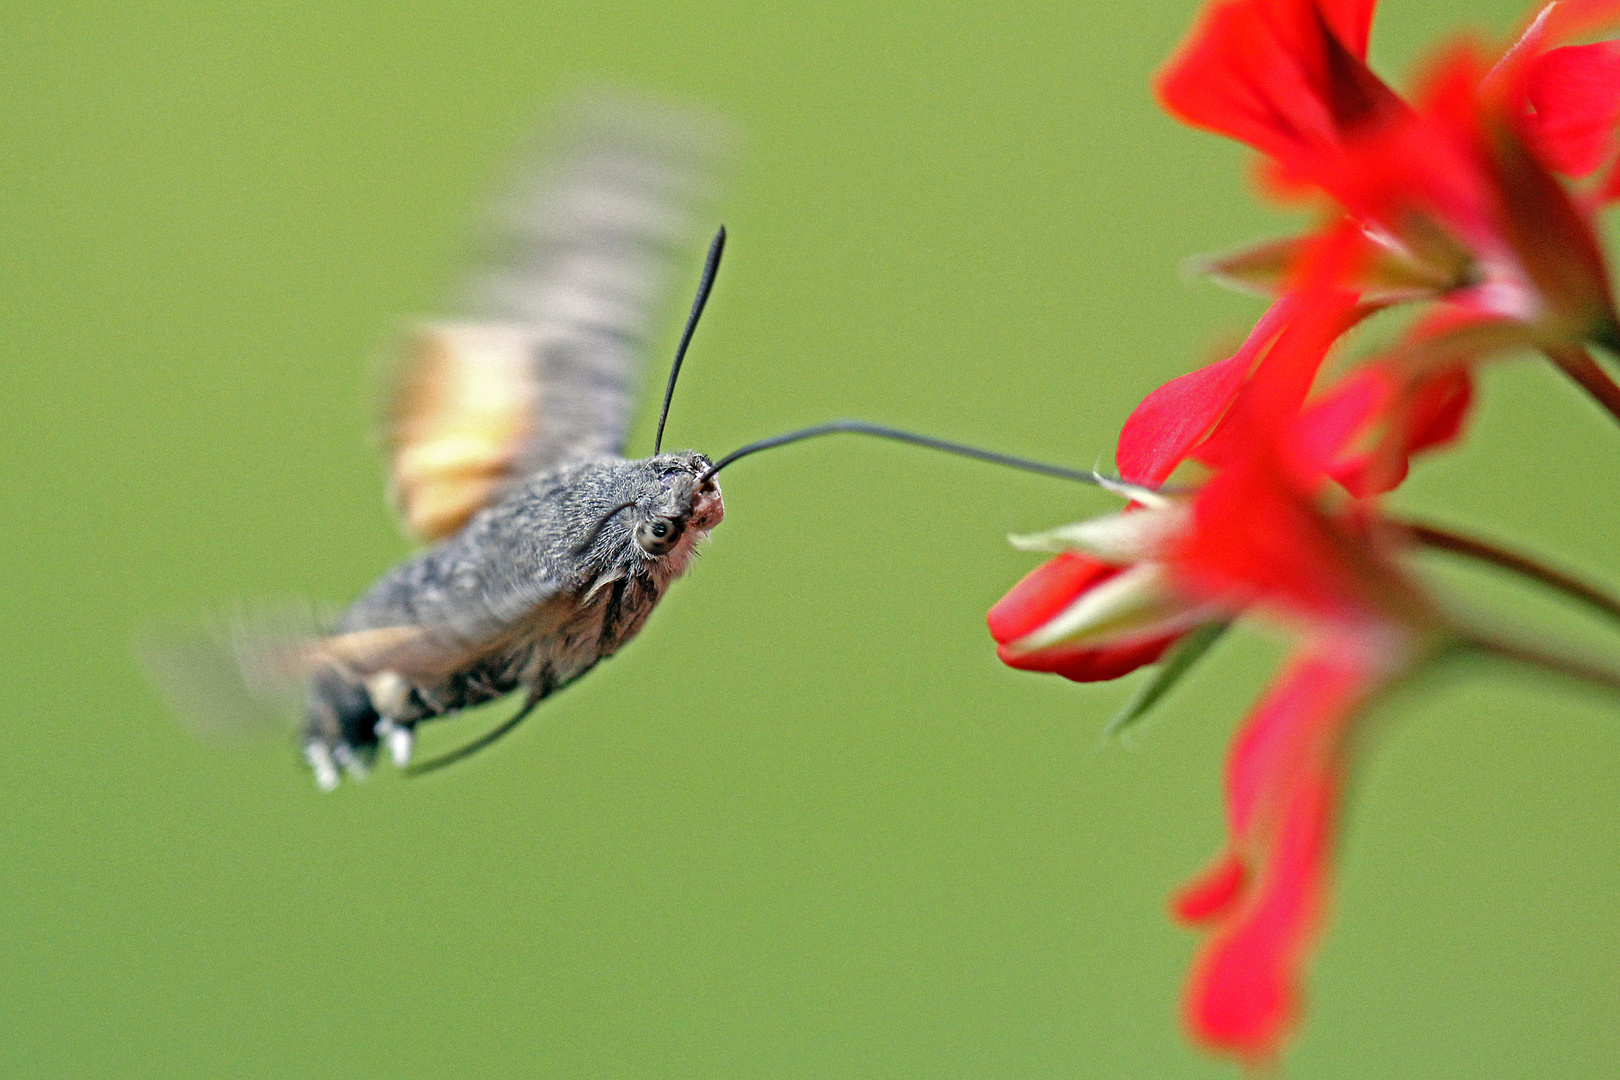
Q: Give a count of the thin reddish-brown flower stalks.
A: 3